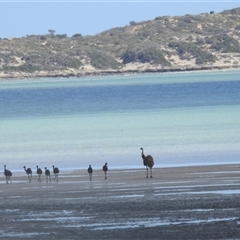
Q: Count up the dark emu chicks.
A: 7